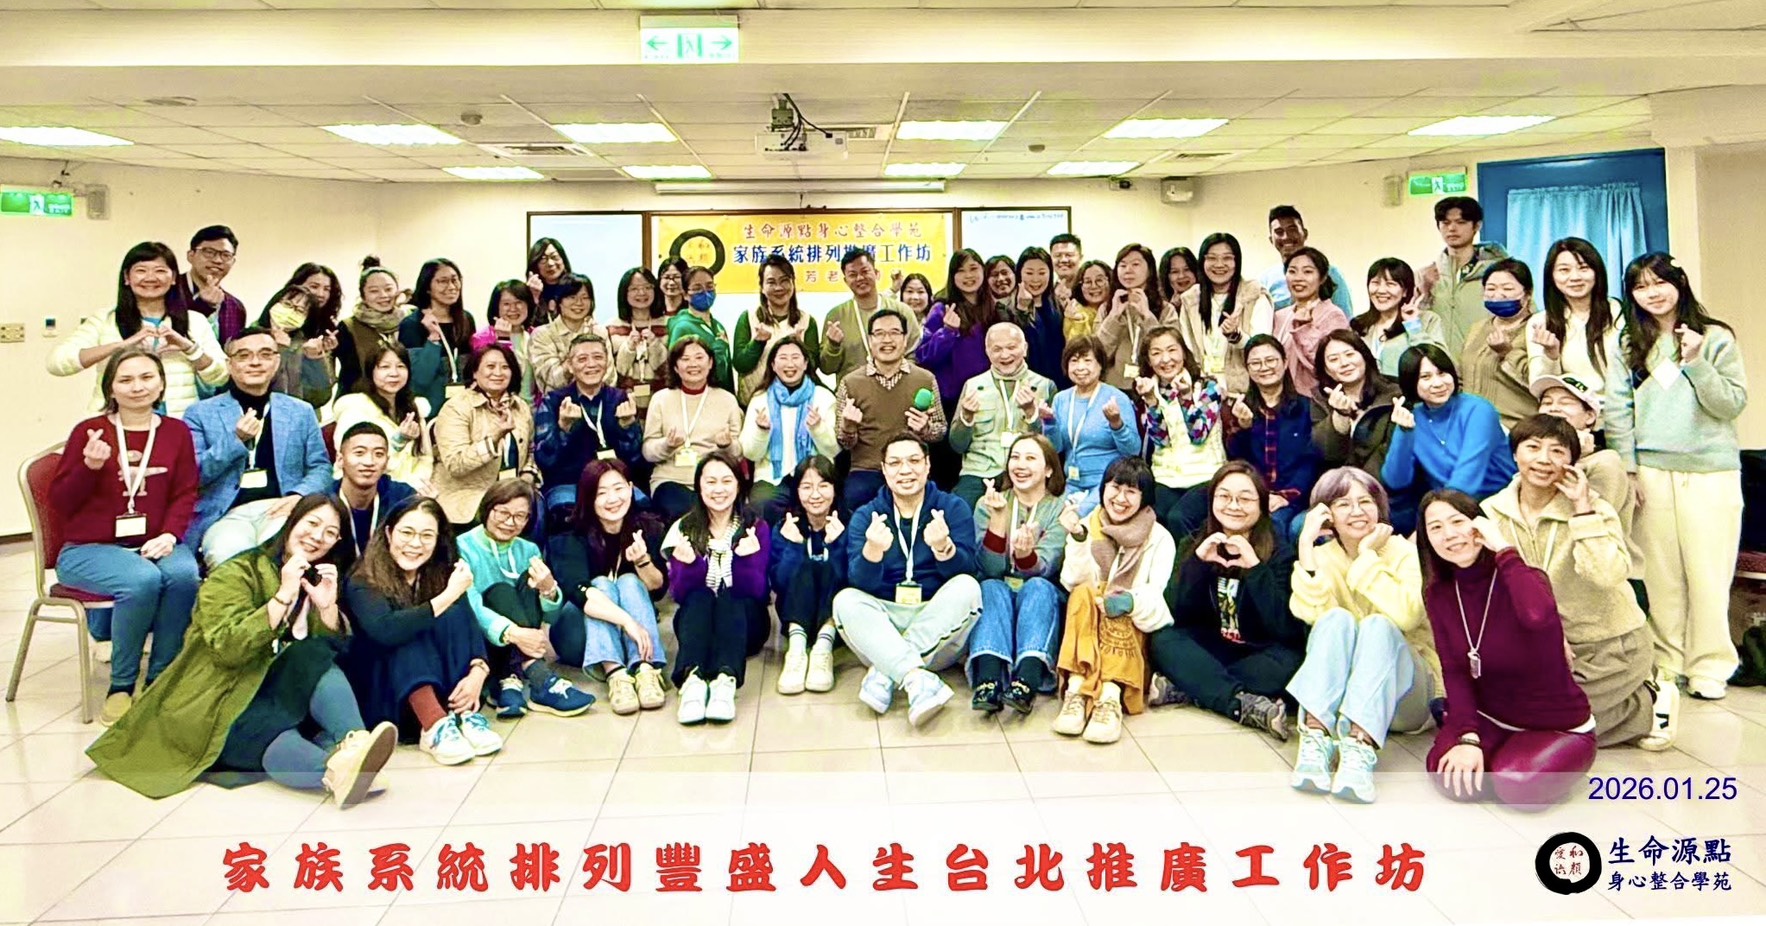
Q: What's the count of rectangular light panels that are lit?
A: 10